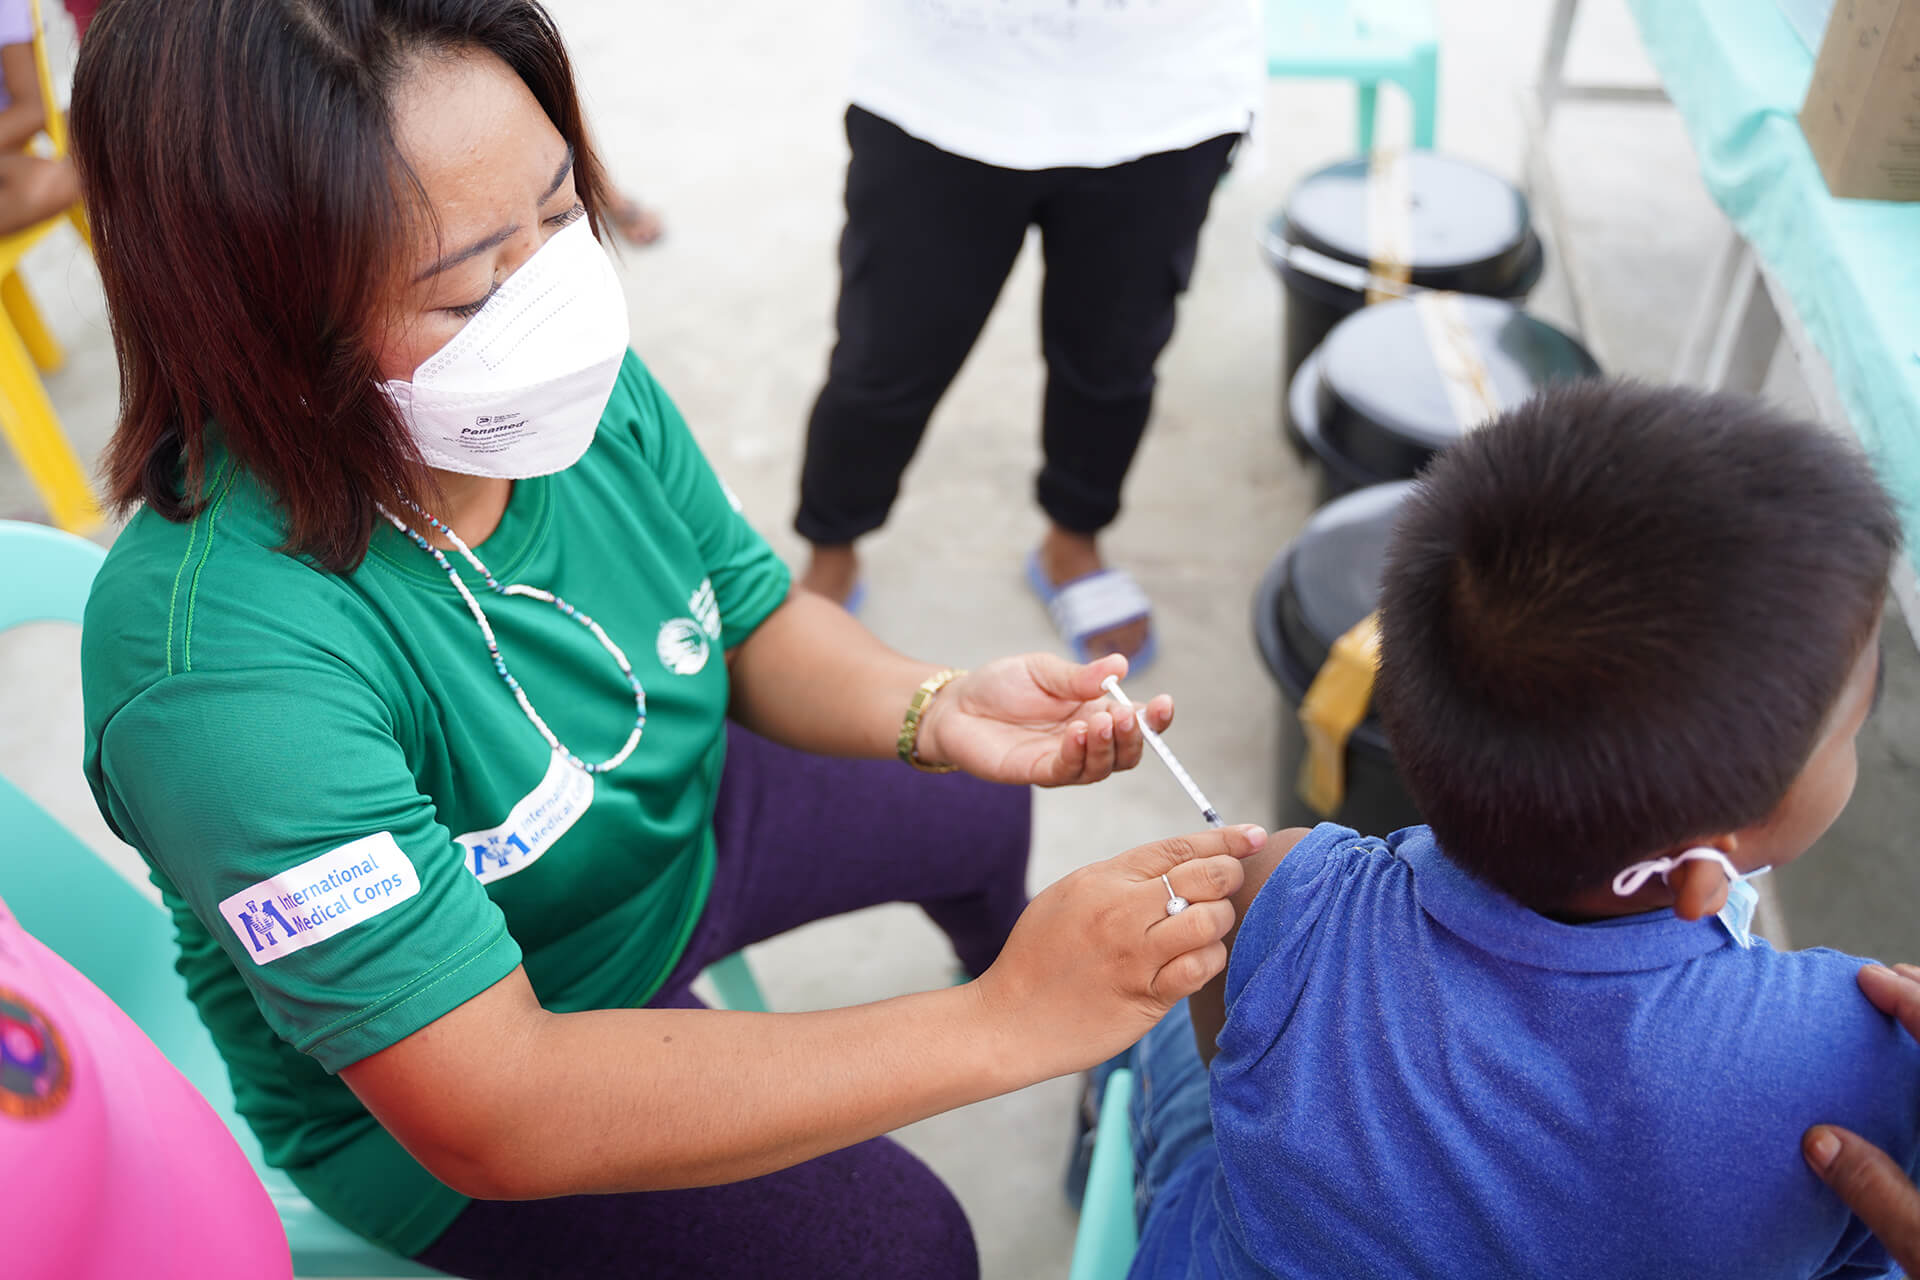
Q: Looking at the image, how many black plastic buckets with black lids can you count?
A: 3